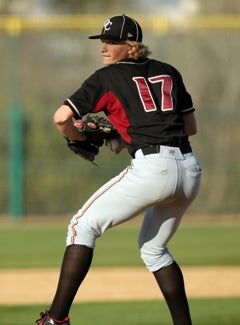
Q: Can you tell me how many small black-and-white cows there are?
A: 0